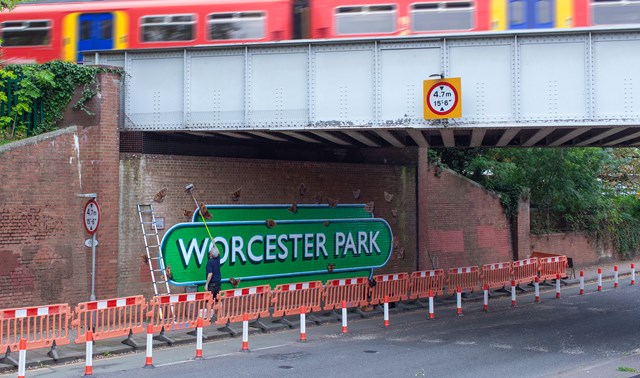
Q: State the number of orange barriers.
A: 12